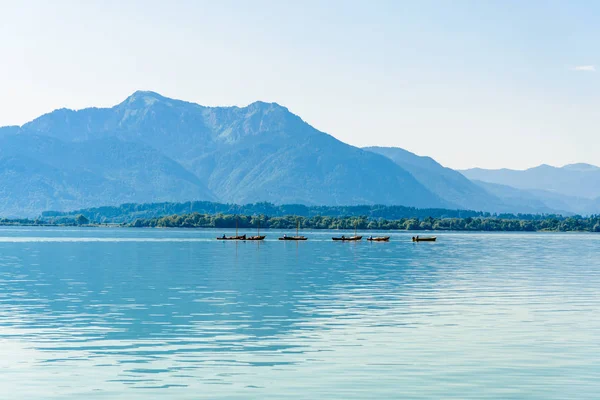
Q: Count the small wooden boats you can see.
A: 6